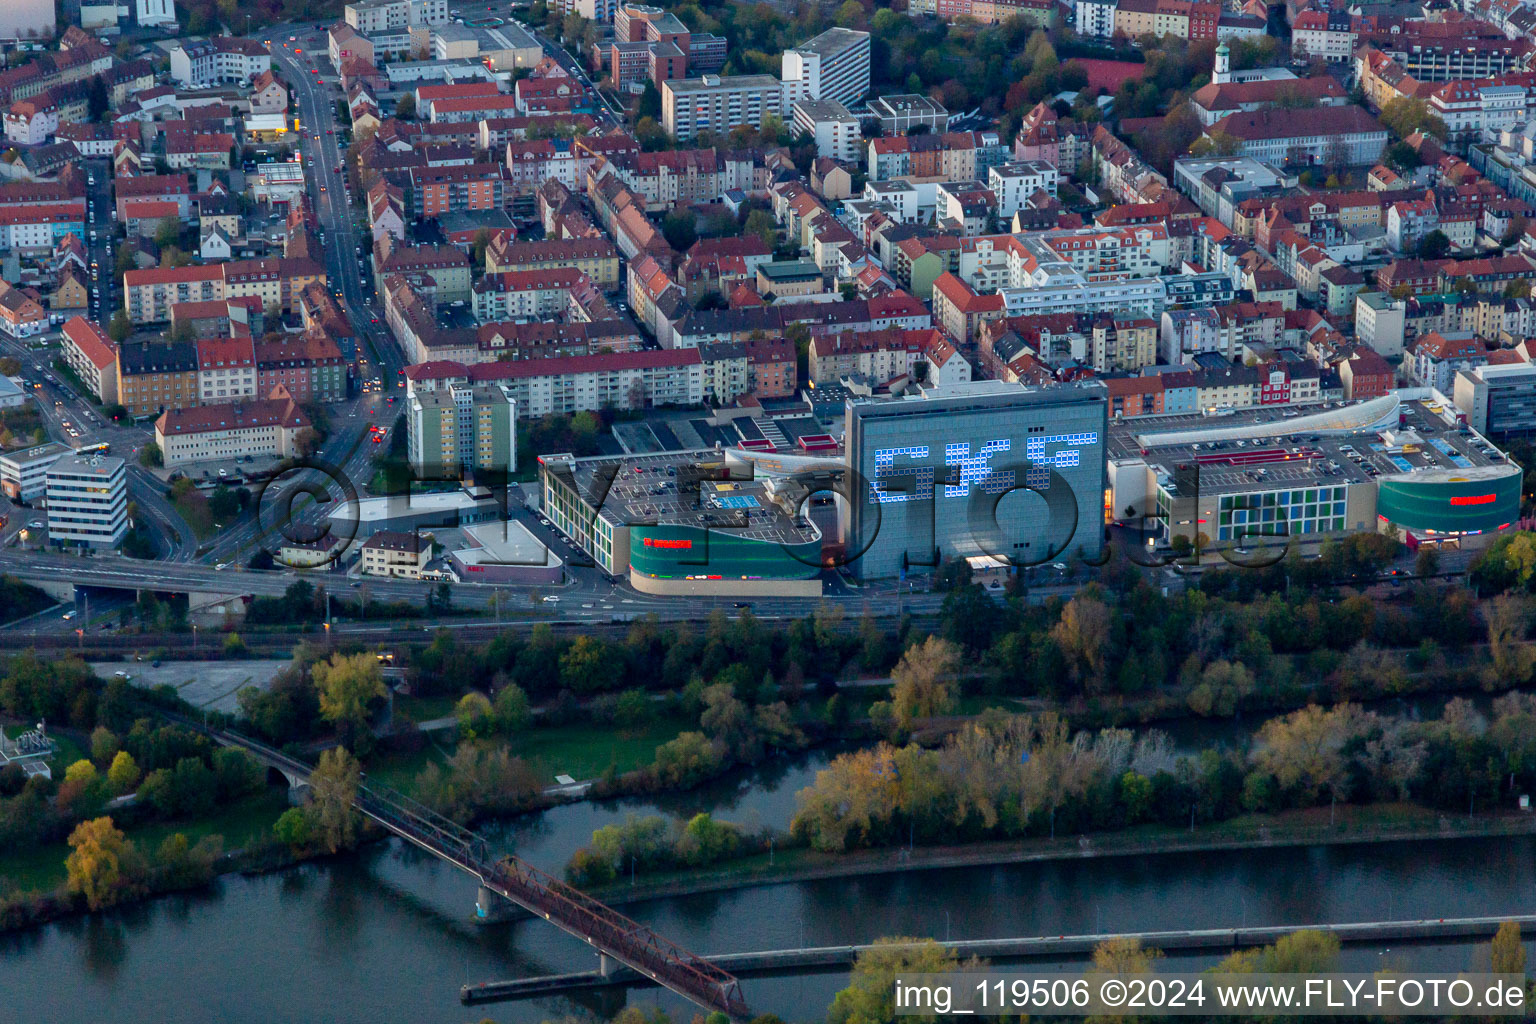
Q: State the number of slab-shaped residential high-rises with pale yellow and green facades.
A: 1